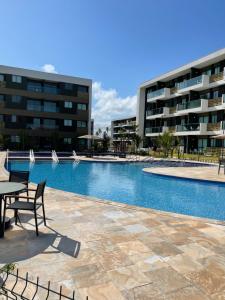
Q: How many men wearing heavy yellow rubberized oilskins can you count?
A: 0